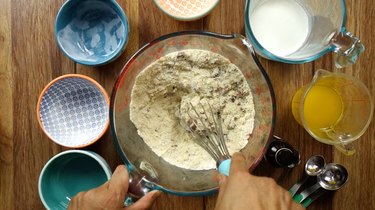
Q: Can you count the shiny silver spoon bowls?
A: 2